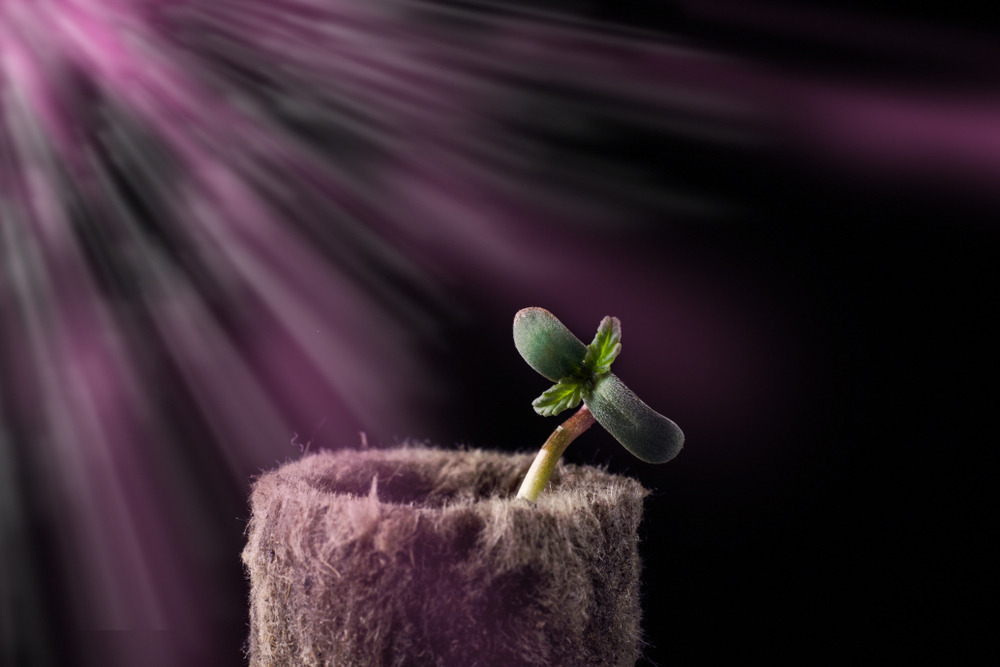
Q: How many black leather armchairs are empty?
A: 0